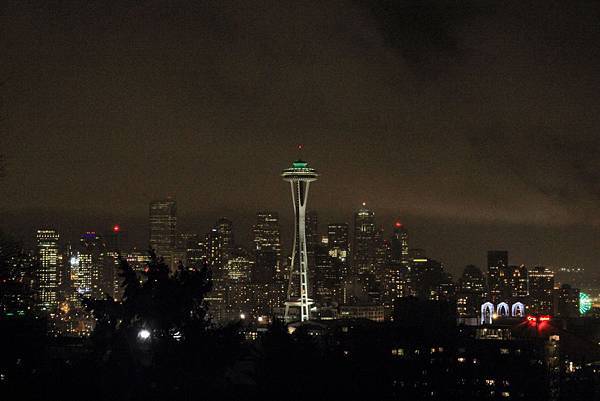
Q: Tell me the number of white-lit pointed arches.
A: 3